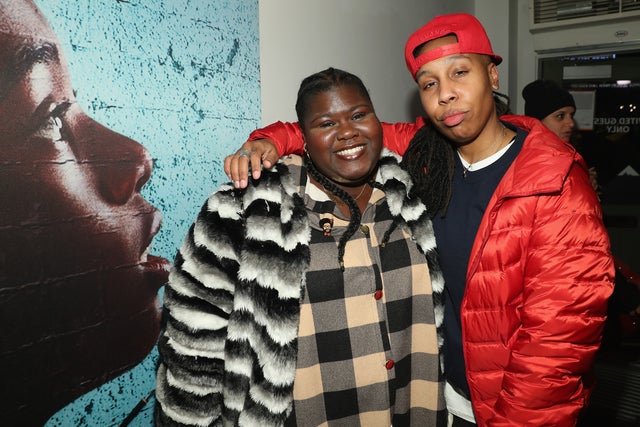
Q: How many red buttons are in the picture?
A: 2